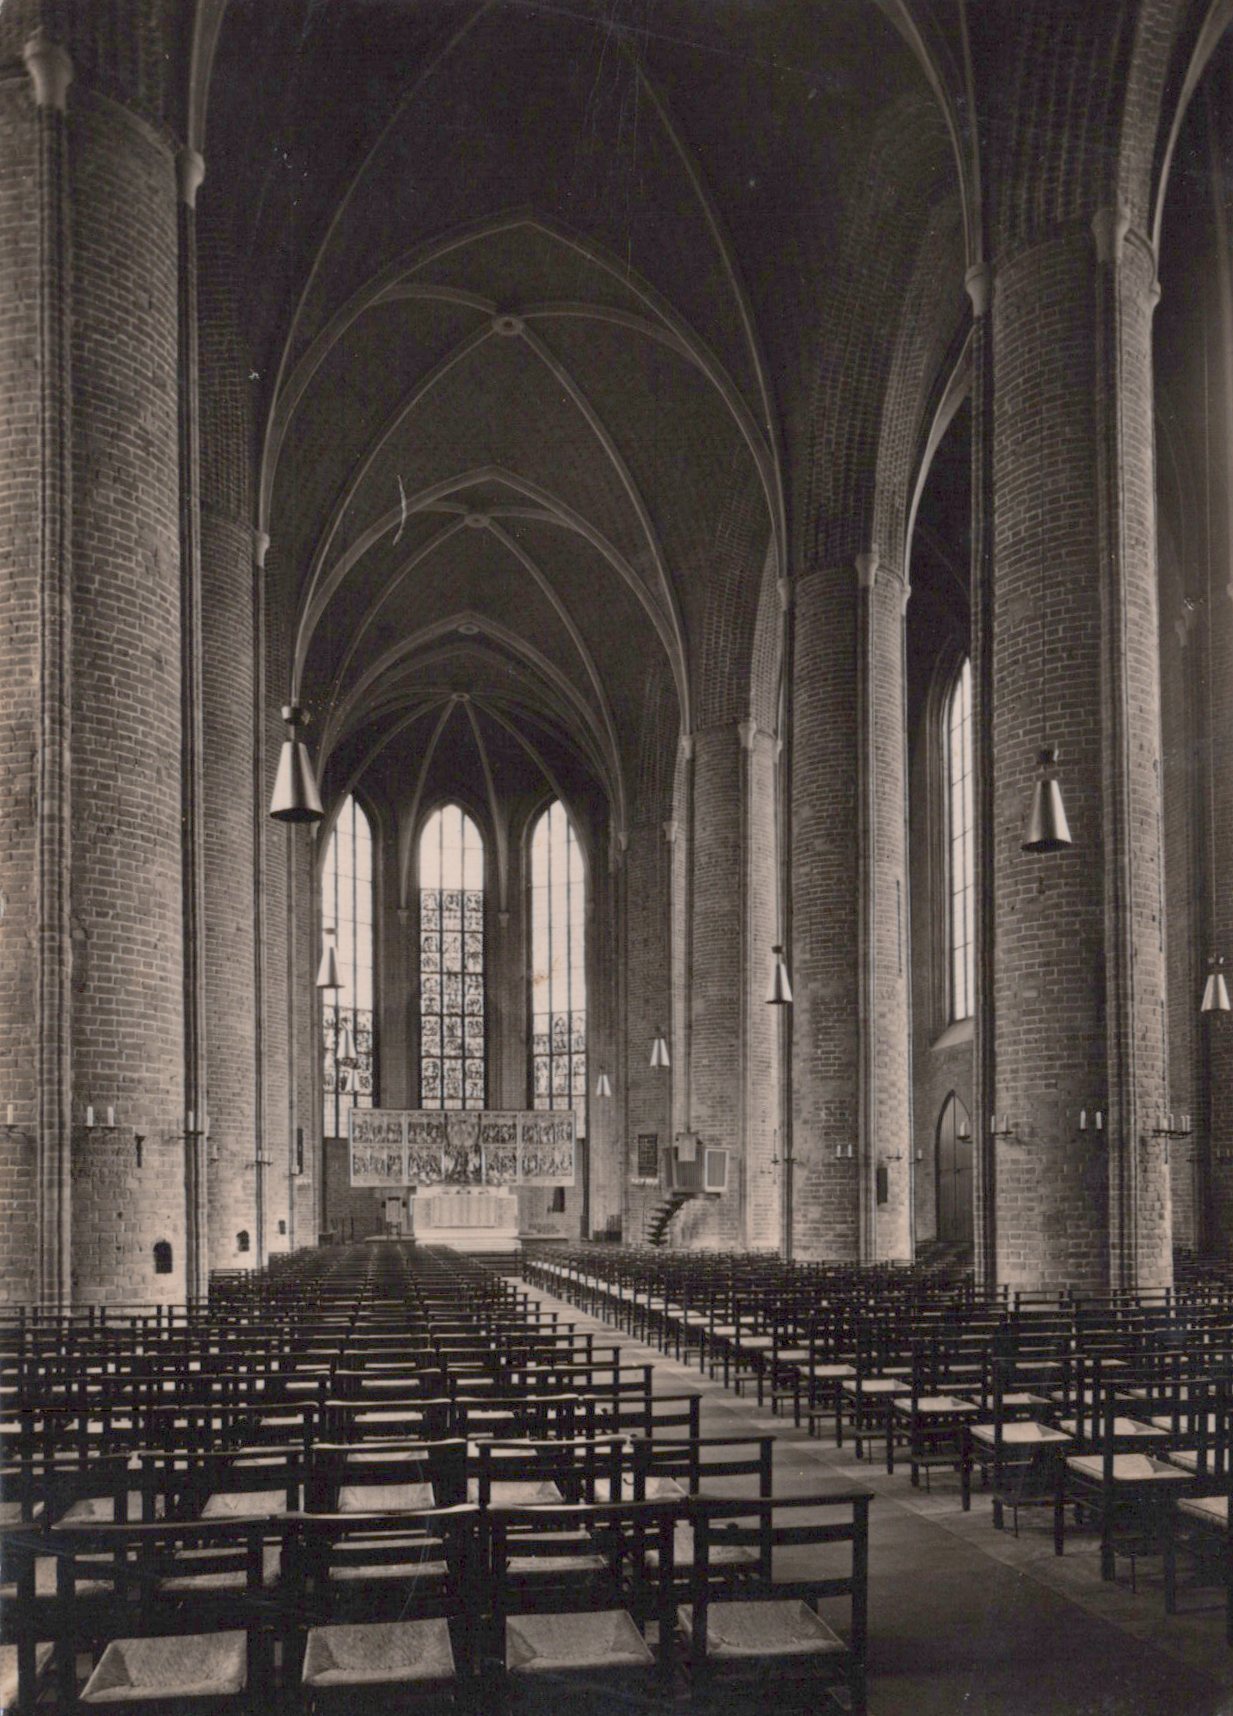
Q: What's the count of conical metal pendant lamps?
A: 9